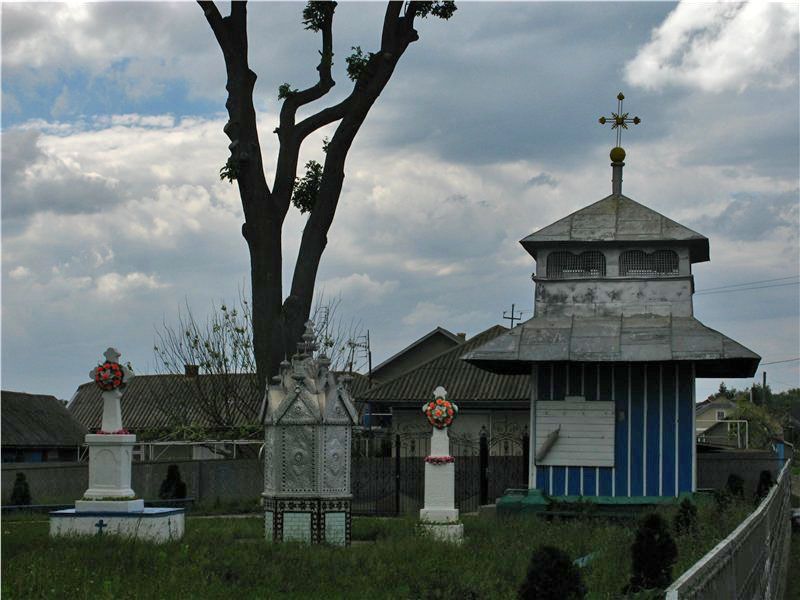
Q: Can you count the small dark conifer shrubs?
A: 7